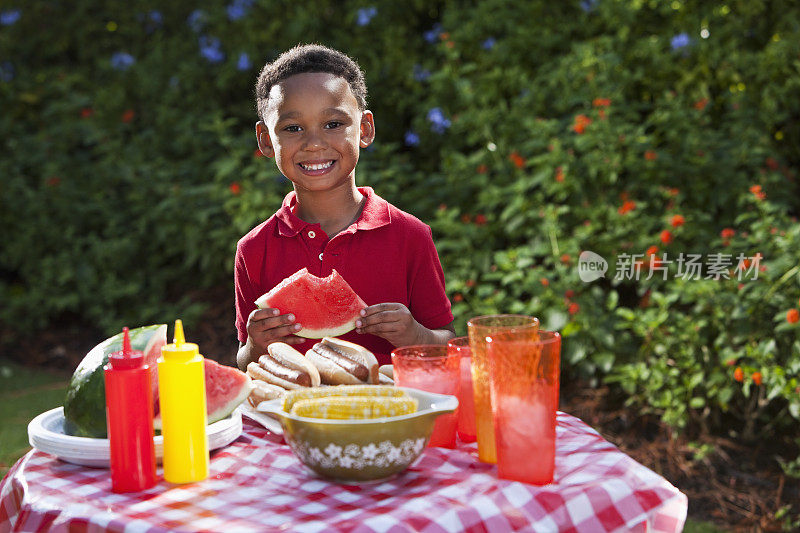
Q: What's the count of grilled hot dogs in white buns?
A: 2